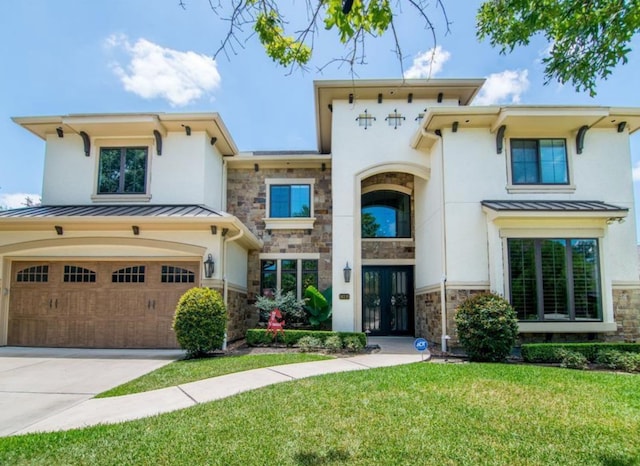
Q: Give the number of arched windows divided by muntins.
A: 4